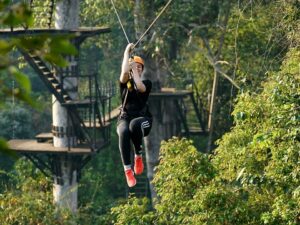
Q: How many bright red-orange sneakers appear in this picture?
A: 2